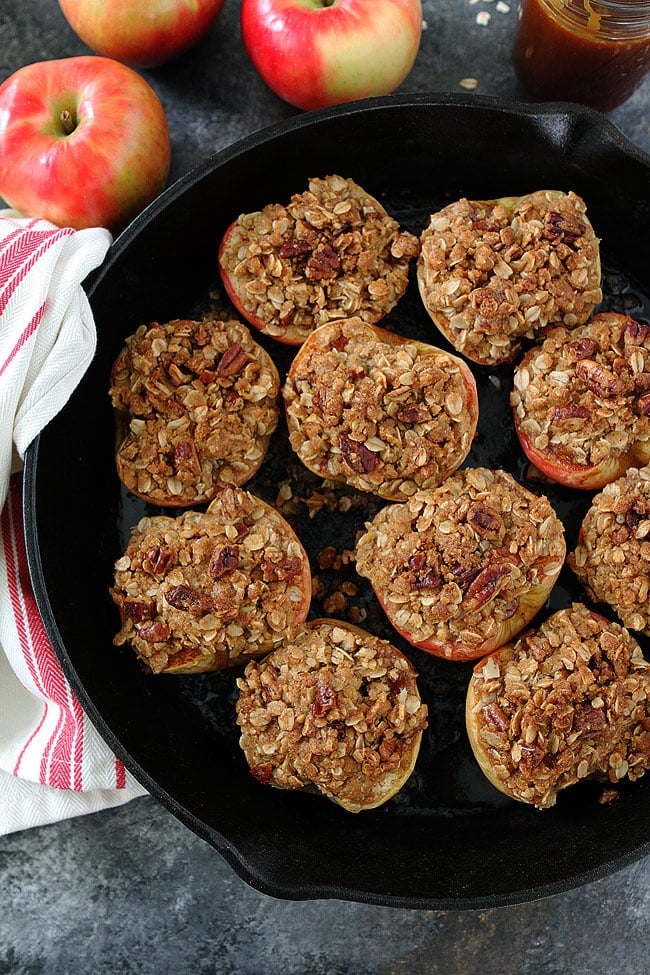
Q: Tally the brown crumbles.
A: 10